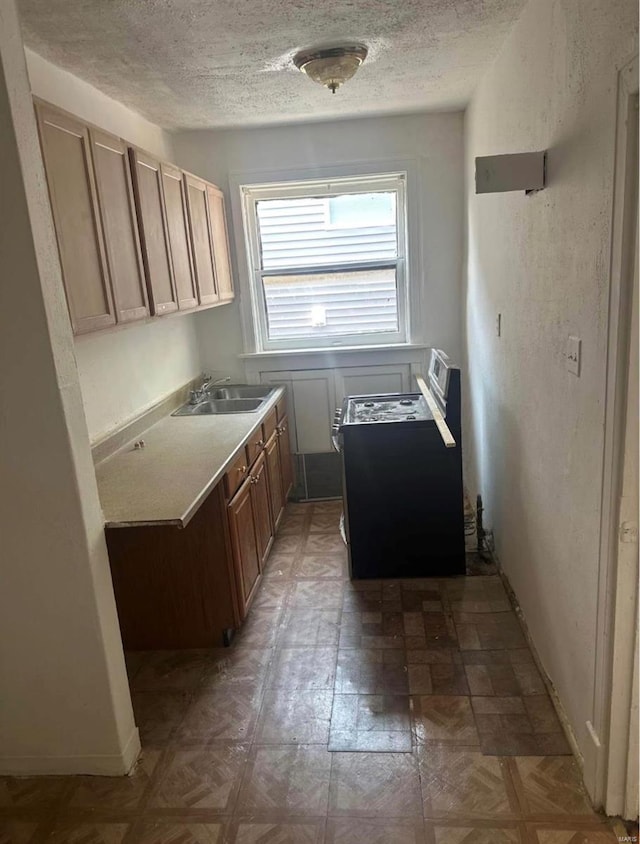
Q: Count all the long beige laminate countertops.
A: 1